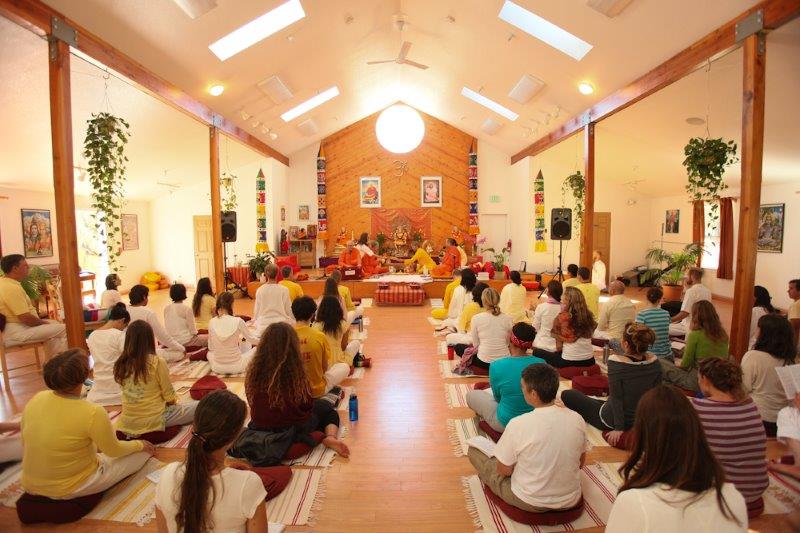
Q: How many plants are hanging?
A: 4